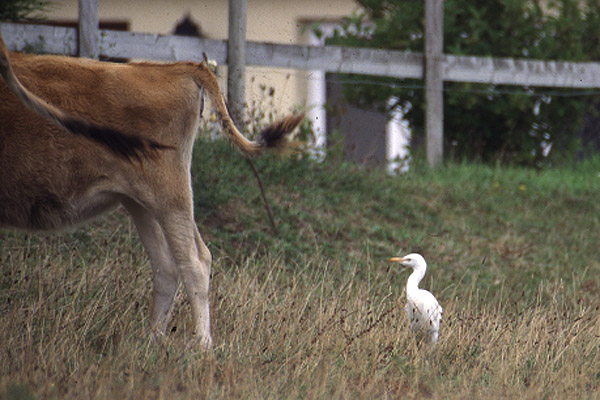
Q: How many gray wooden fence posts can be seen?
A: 3